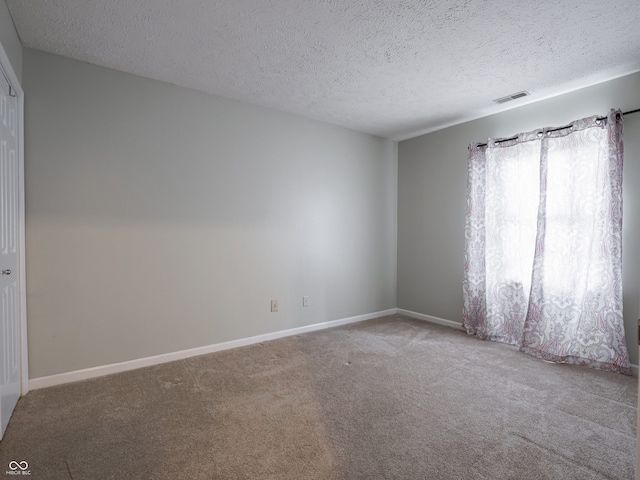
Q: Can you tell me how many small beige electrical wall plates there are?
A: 2